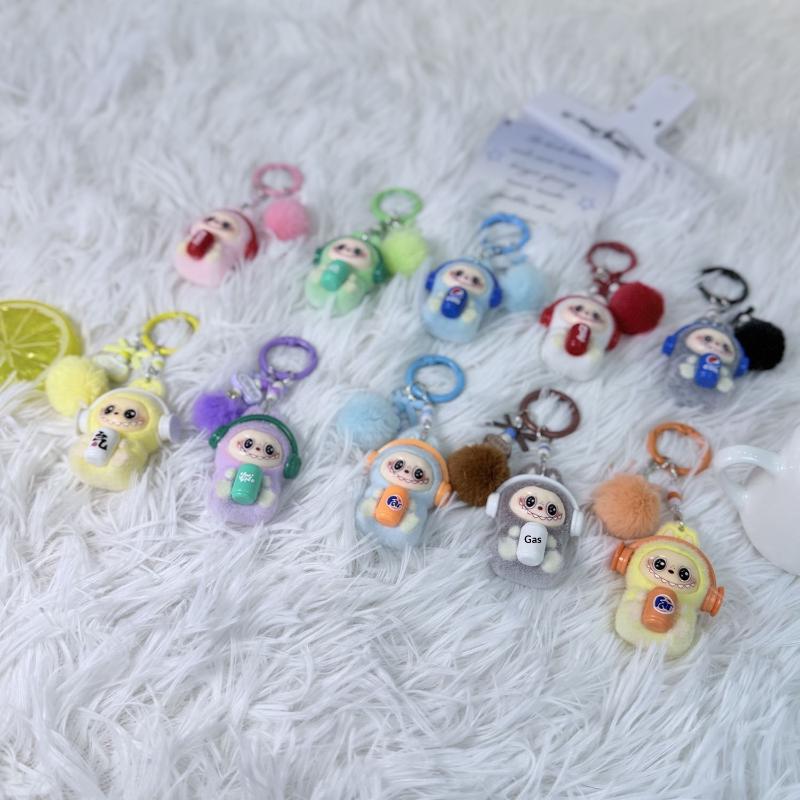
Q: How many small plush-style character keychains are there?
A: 10